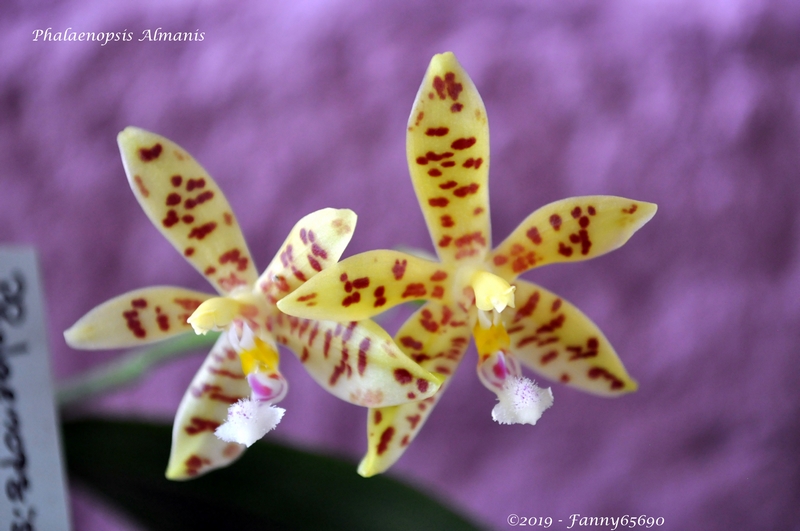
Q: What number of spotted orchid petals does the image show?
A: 10